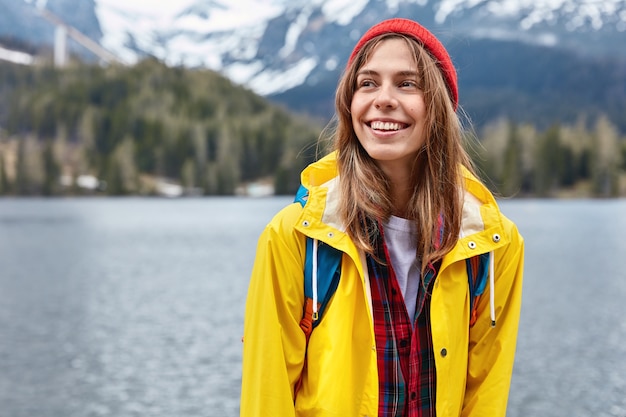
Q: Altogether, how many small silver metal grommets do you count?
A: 4